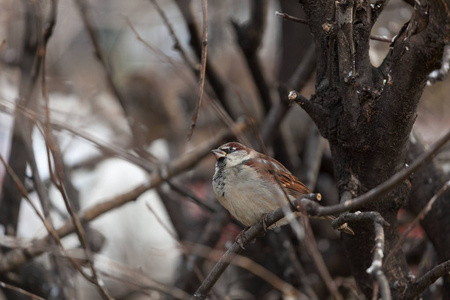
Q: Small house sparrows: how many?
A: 1